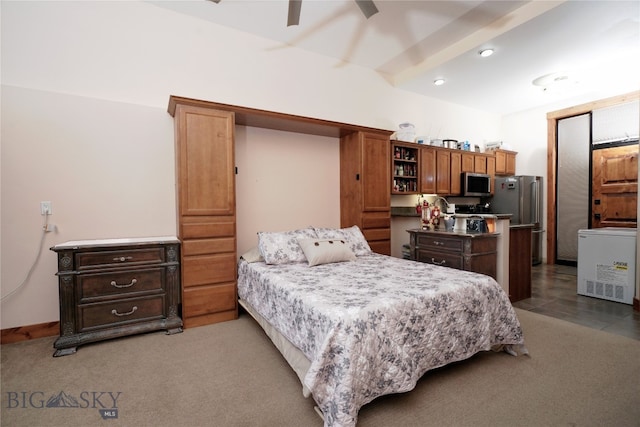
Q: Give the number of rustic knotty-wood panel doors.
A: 1